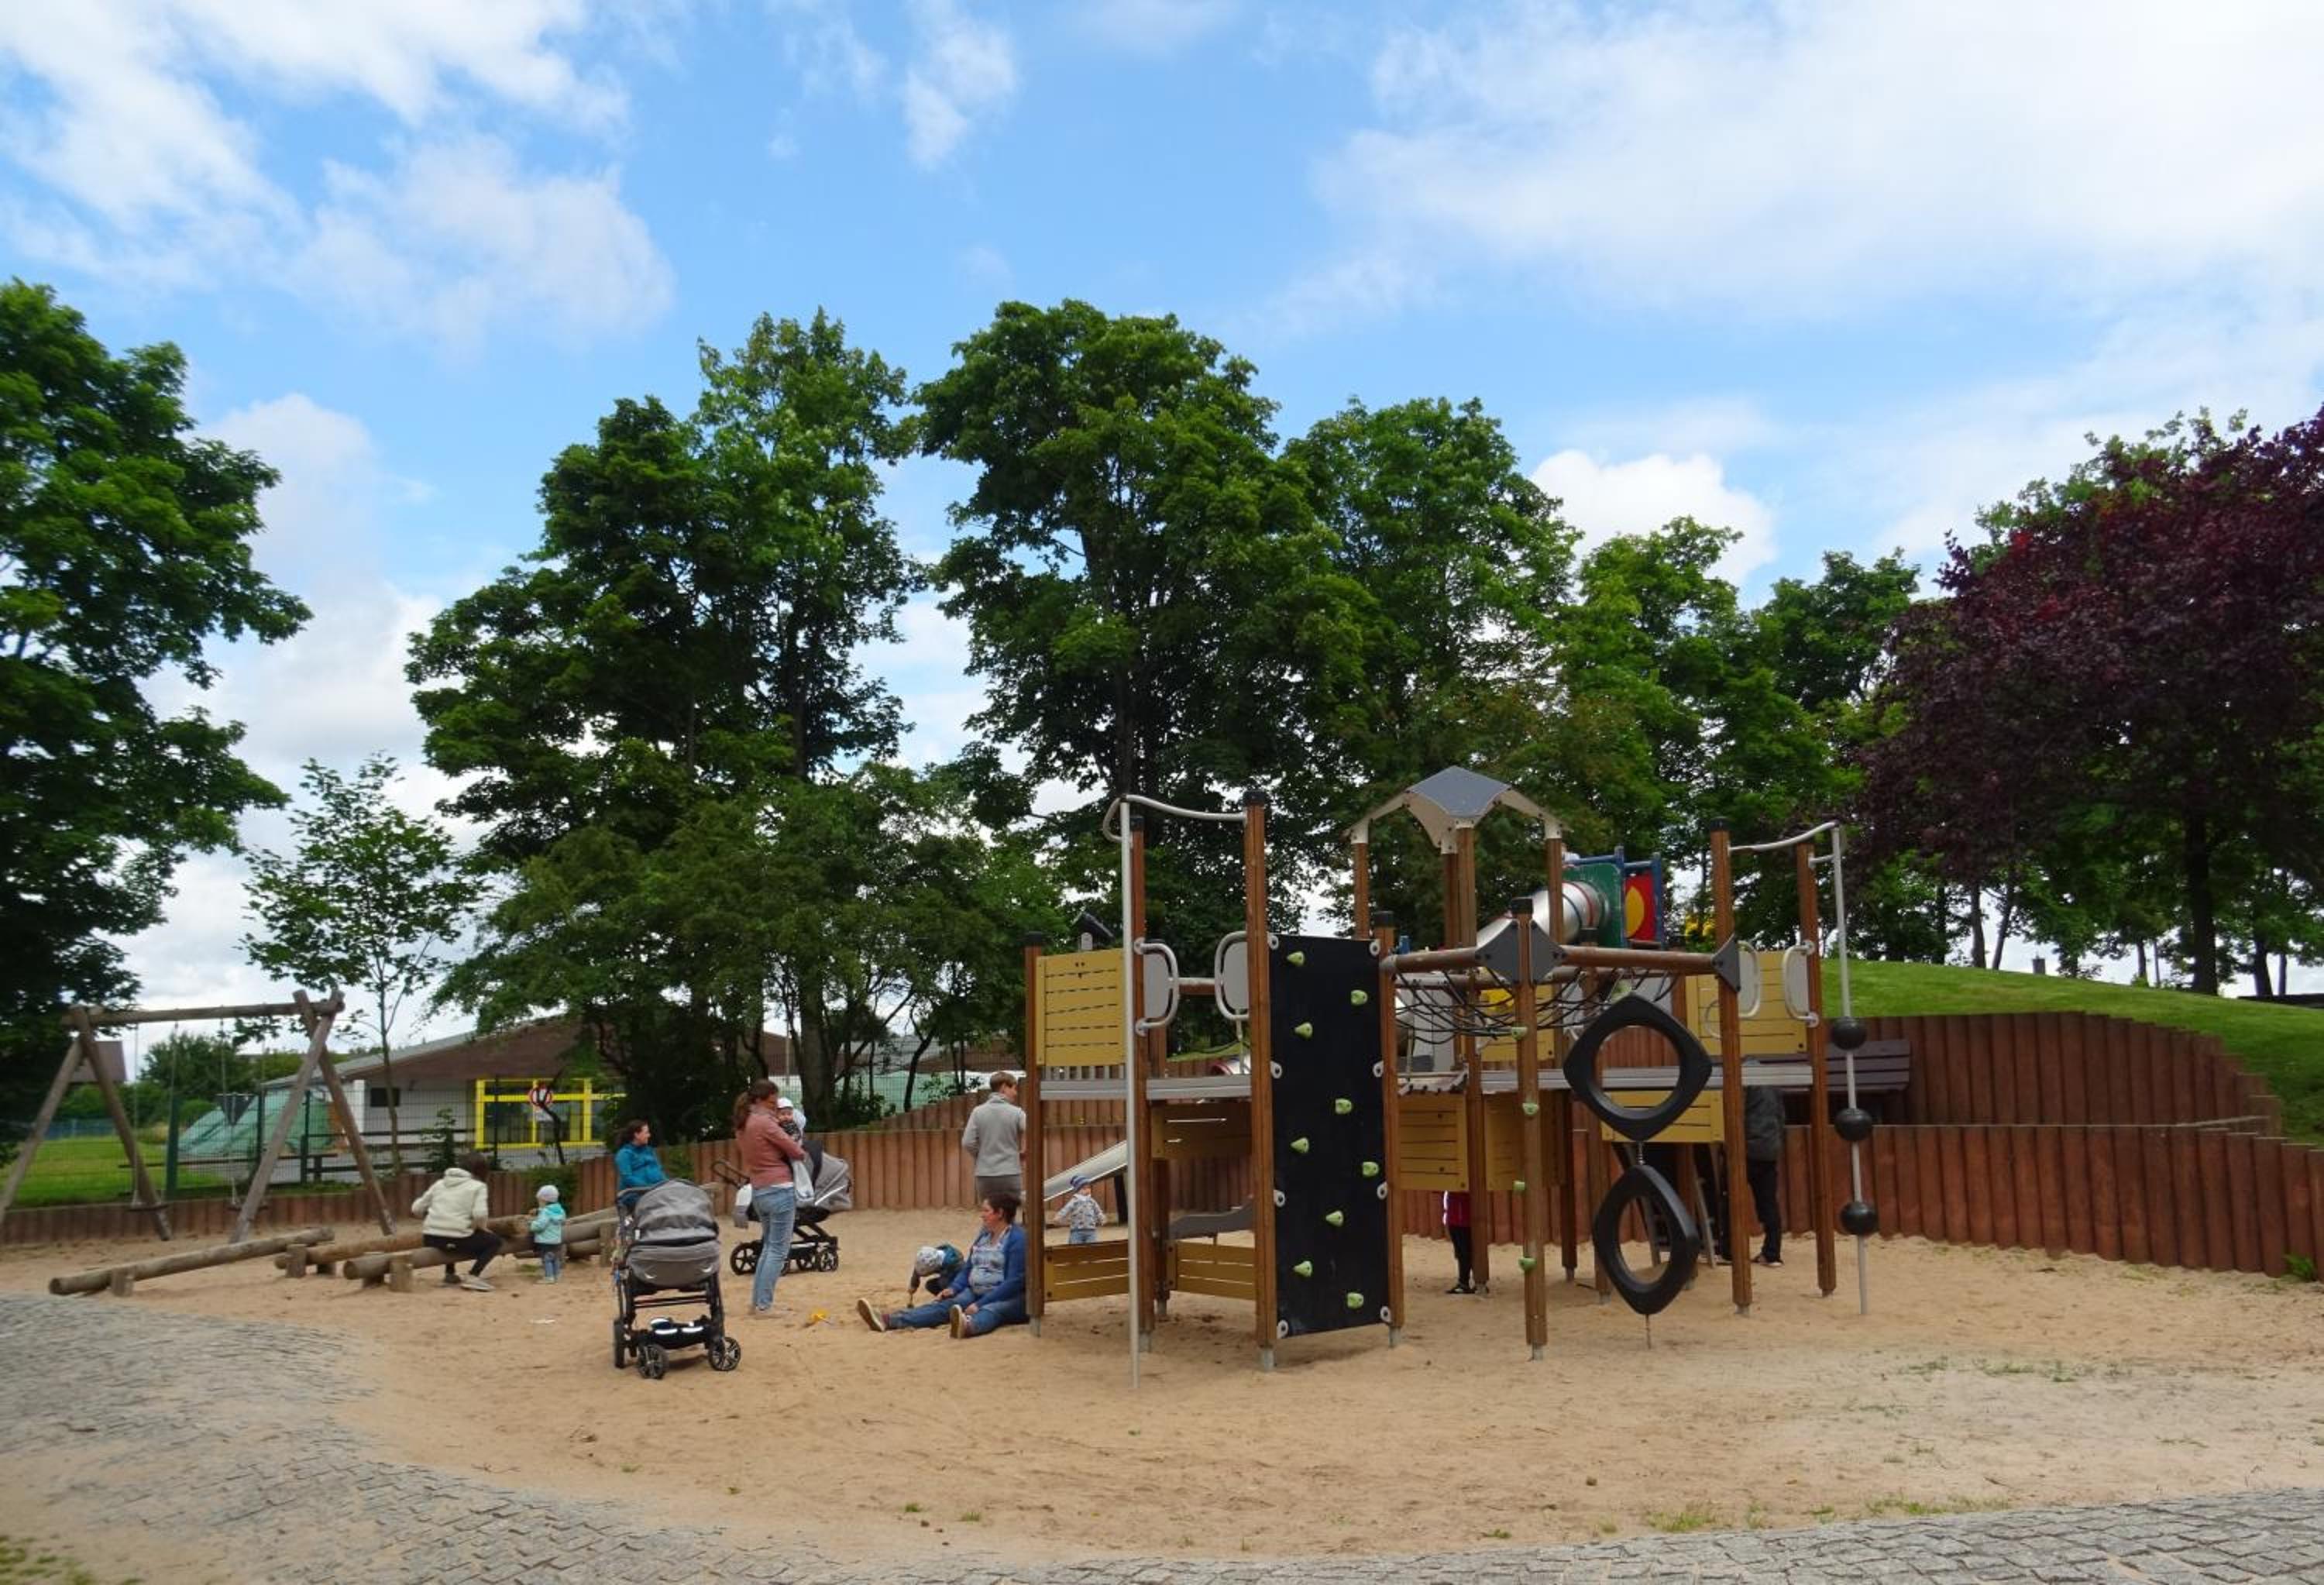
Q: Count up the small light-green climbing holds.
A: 13